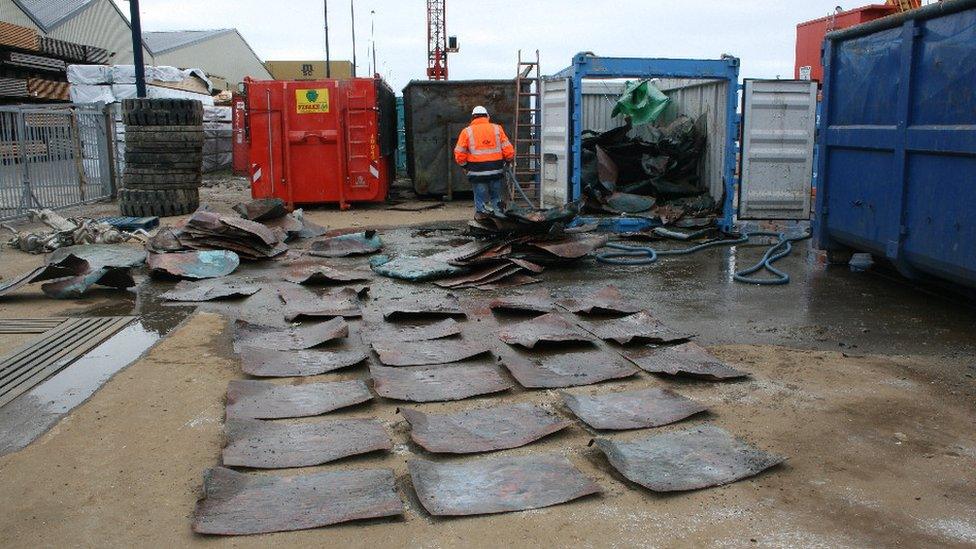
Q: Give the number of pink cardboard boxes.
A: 0